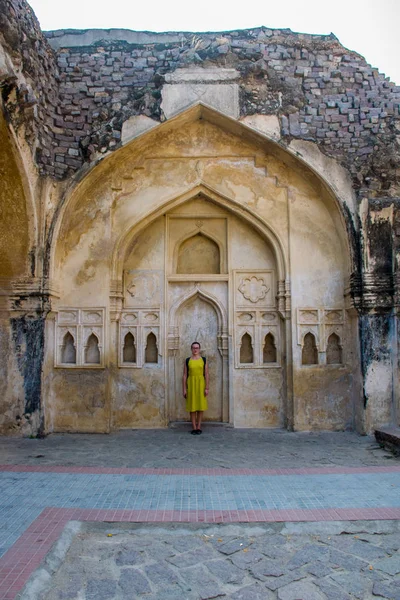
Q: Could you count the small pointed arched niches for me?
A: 8